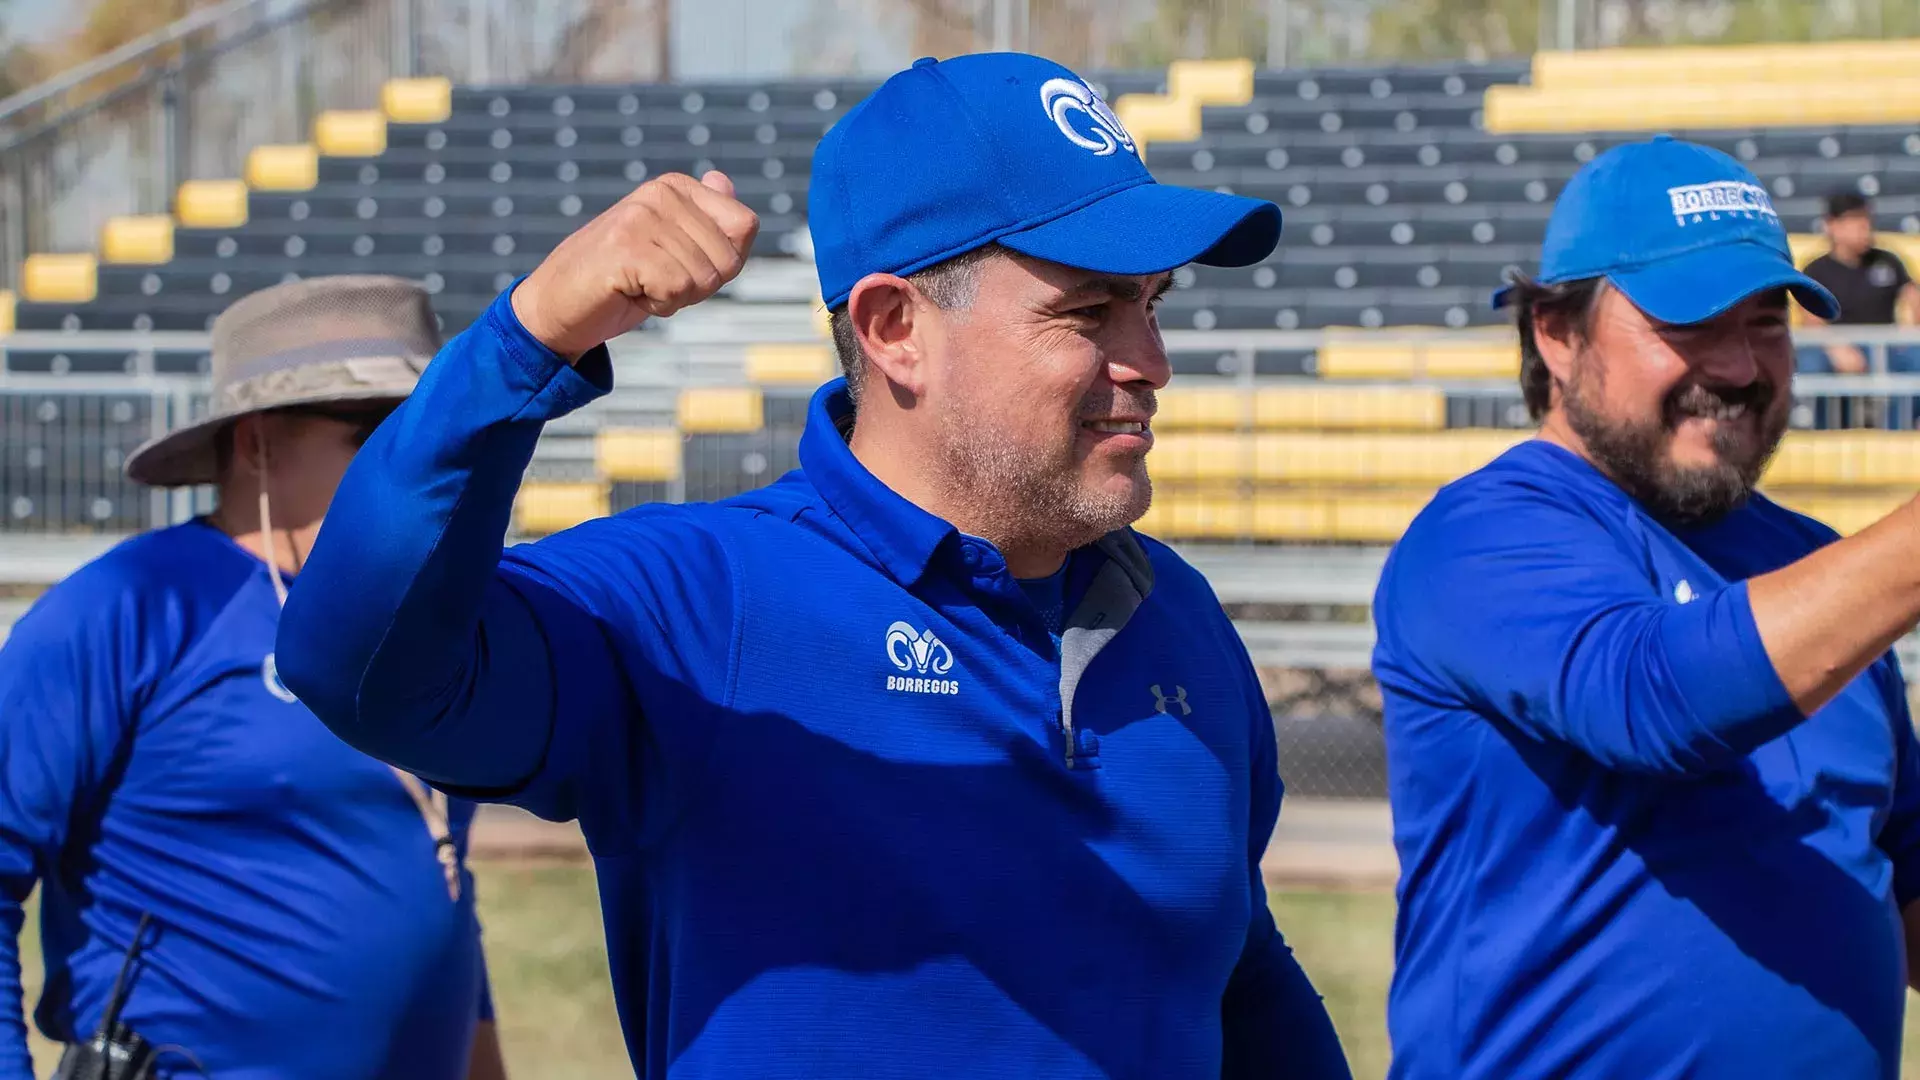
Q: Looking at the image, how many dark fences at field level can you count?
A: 1